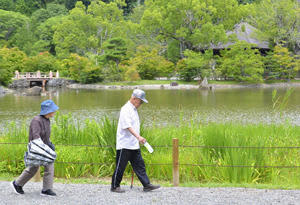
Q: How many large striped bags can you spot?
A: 1